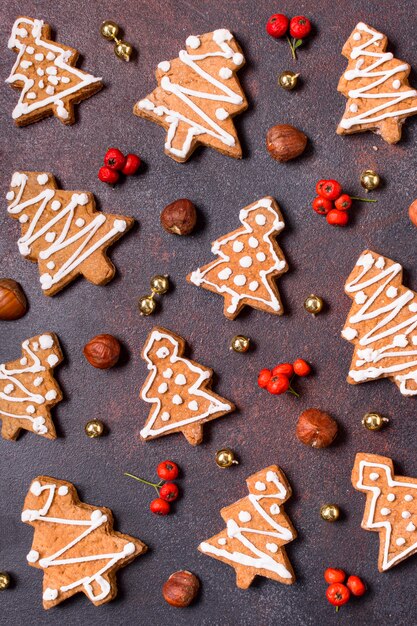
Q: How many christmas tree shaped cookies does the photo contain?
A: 11